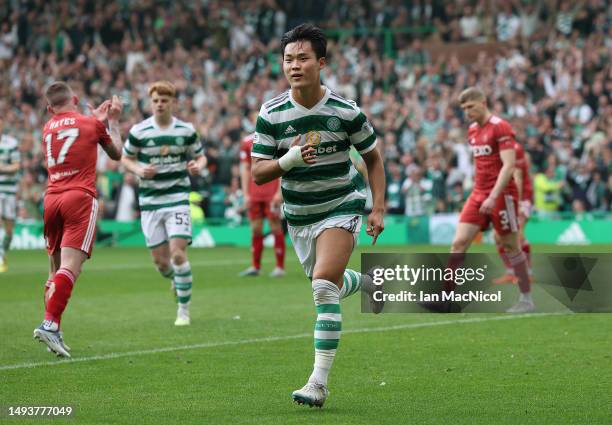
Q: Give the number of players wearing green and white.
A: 3